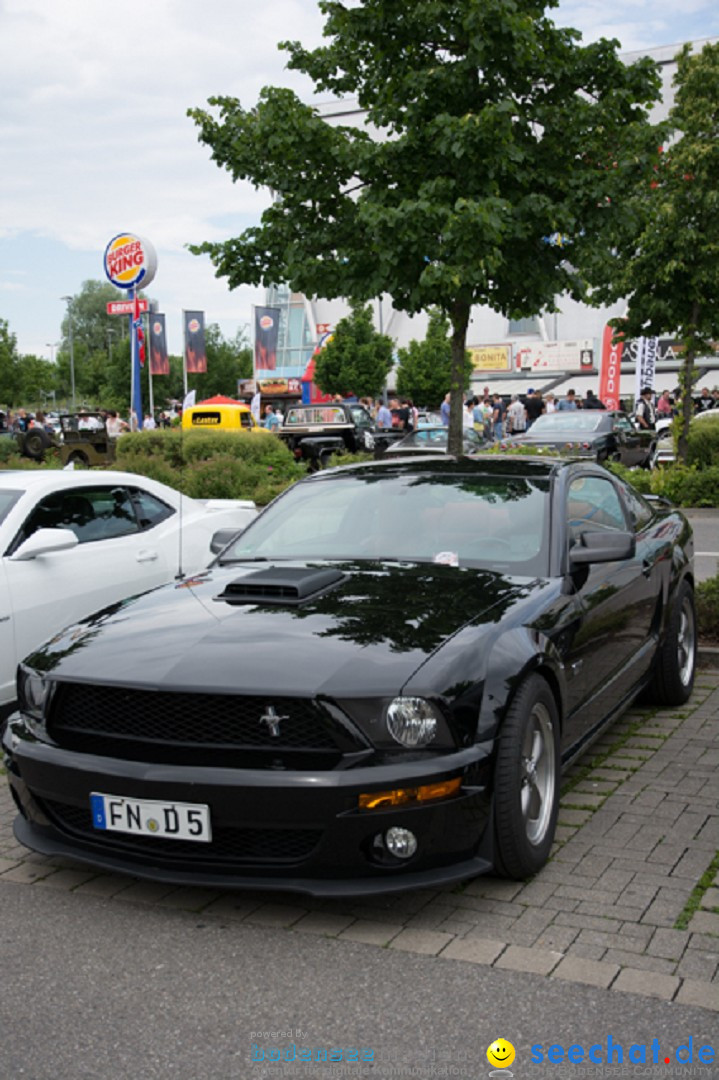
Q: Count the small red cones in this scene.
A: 0